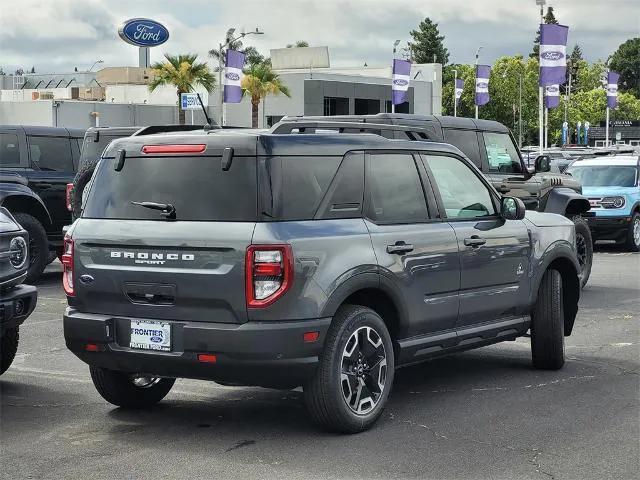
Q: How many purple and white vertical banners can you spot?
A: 7